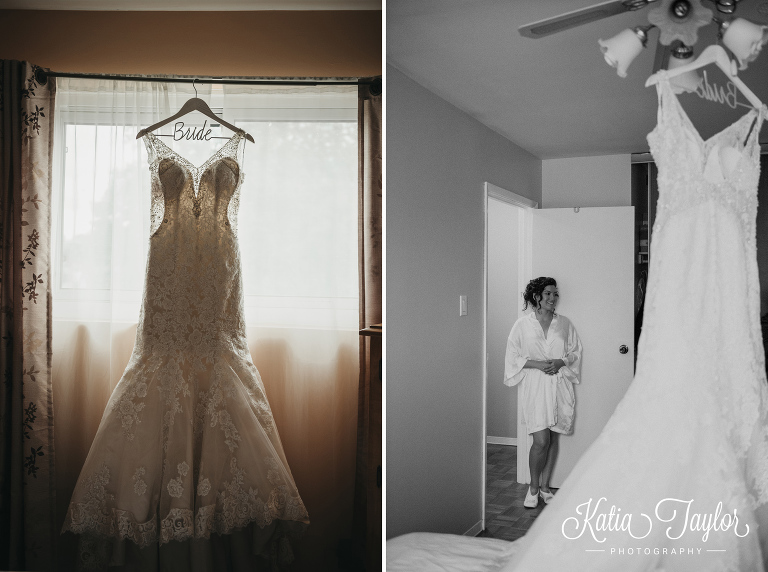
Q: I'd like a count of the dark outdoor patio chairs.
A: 0